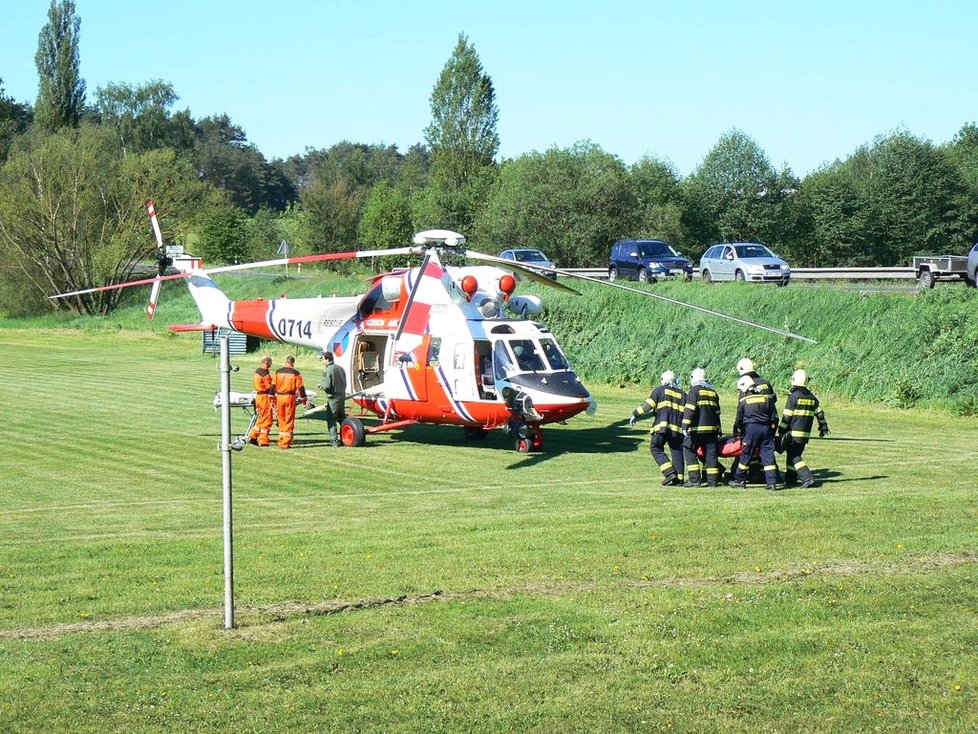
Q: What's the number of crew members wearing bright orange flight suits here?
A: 2